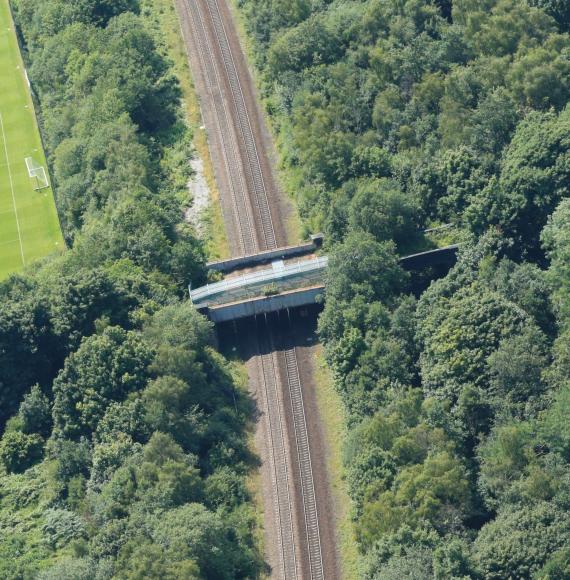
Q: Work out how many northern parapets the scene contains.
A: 1